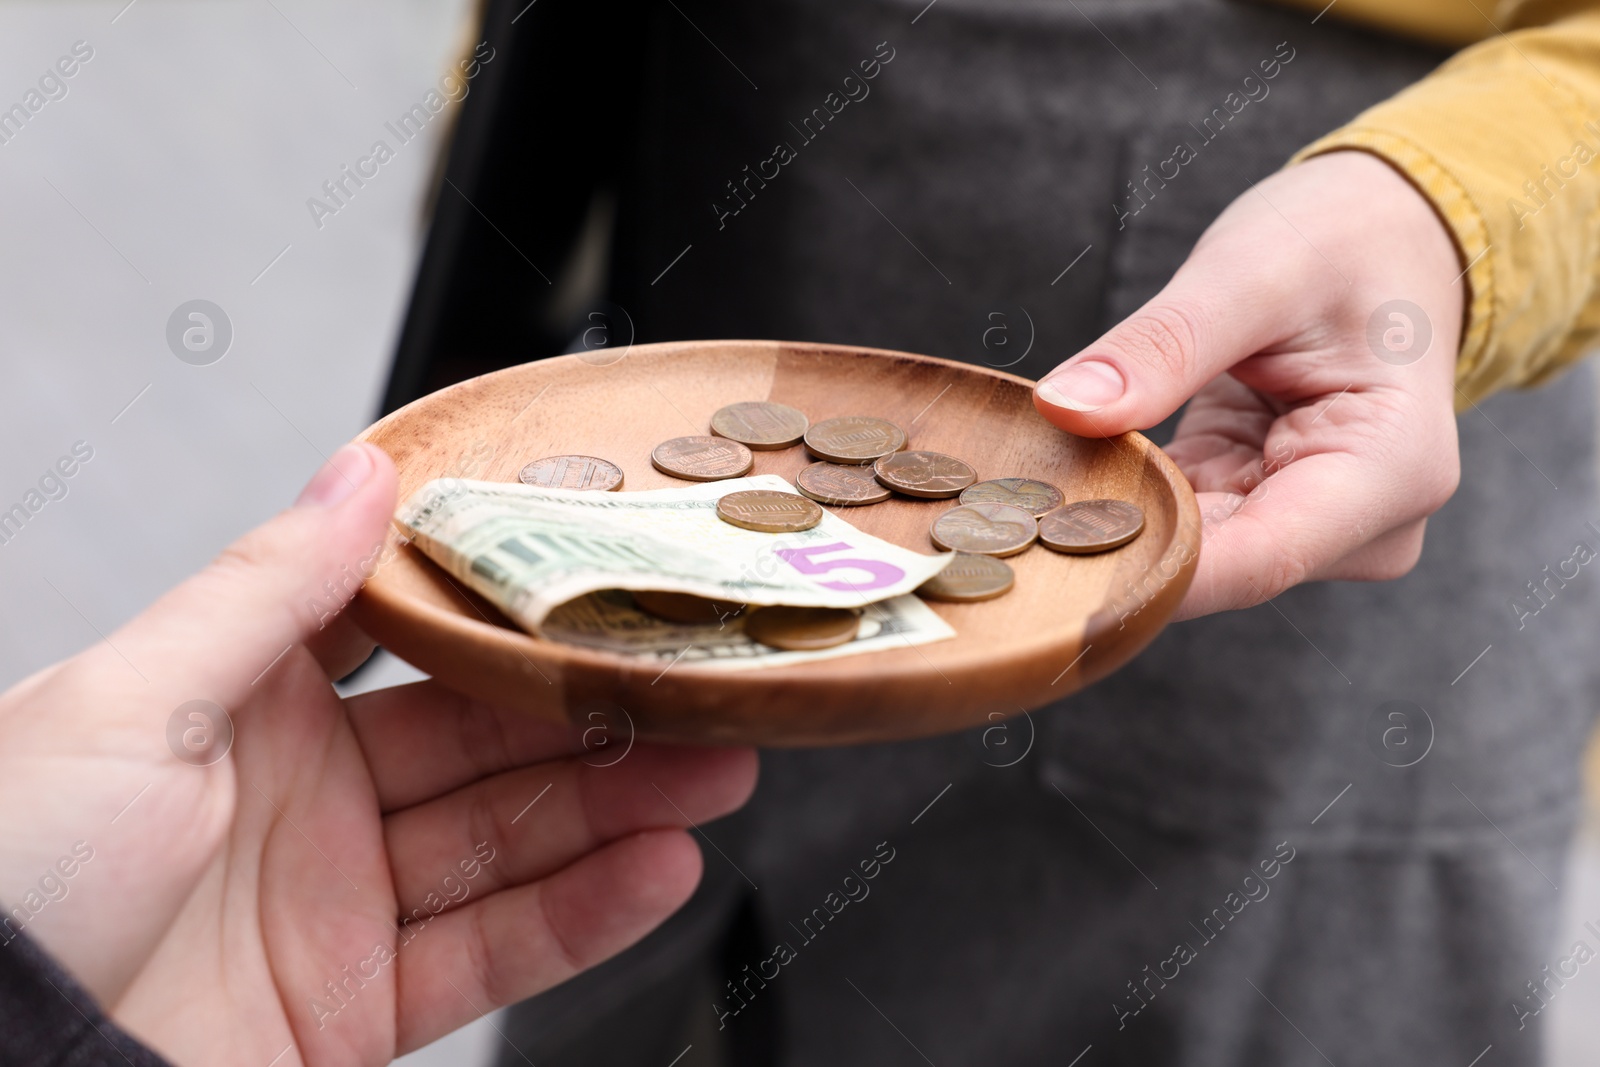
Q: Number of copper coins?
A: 13